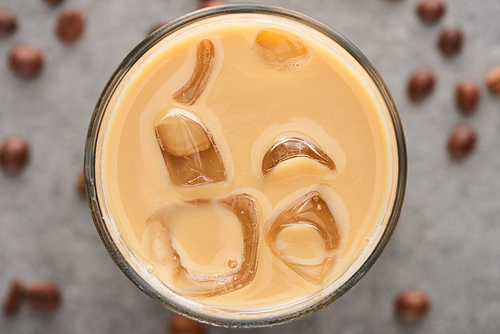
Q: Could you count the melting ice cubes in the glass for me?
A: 6